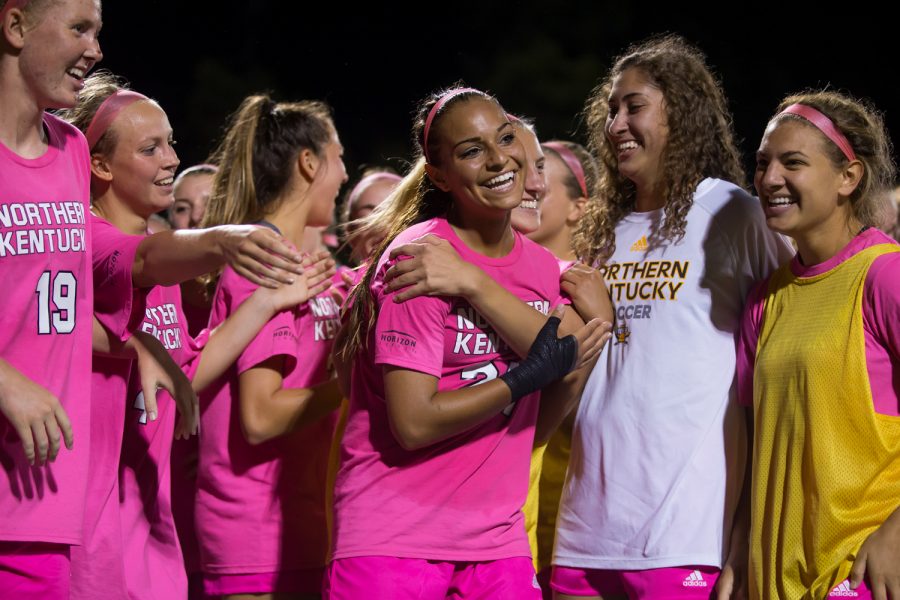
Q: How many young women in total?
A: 10